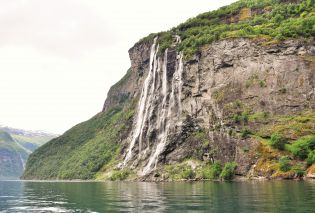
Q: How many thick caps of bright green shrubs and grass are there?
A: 1